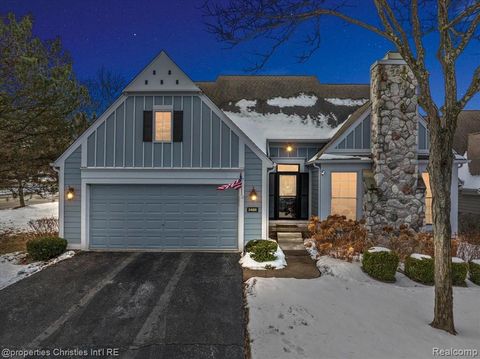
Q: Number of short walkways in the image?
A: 1